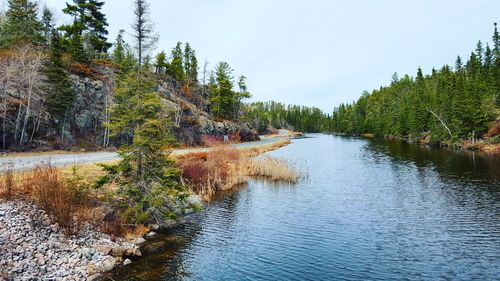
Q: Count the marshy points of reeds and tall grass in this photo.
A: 1